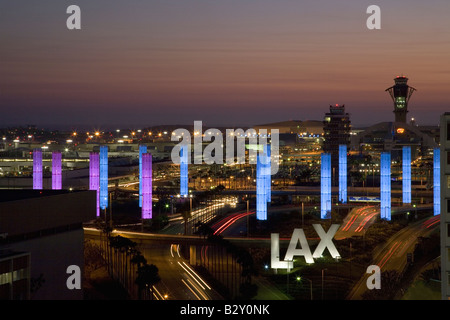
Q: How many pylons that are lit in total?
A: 14